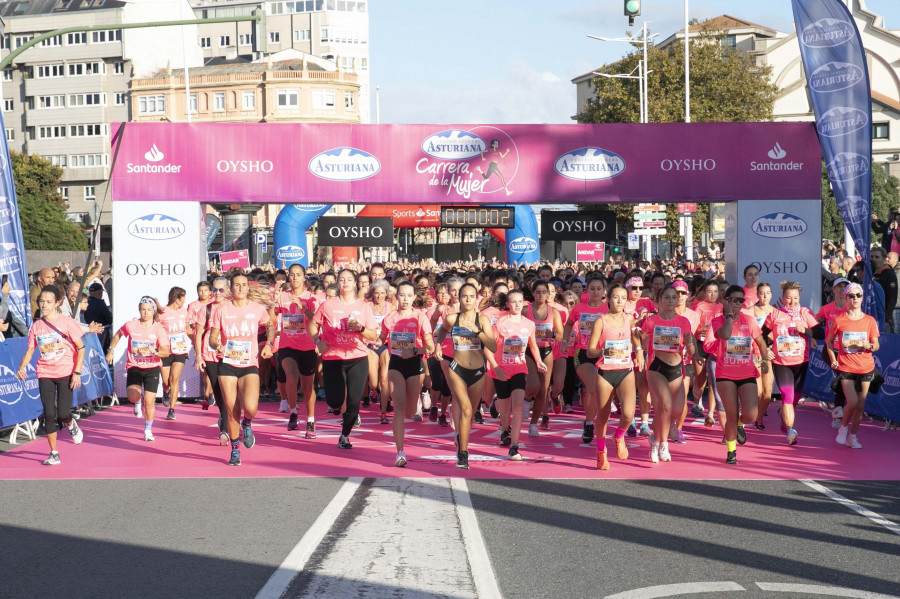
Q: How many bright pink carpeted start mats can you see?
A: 1